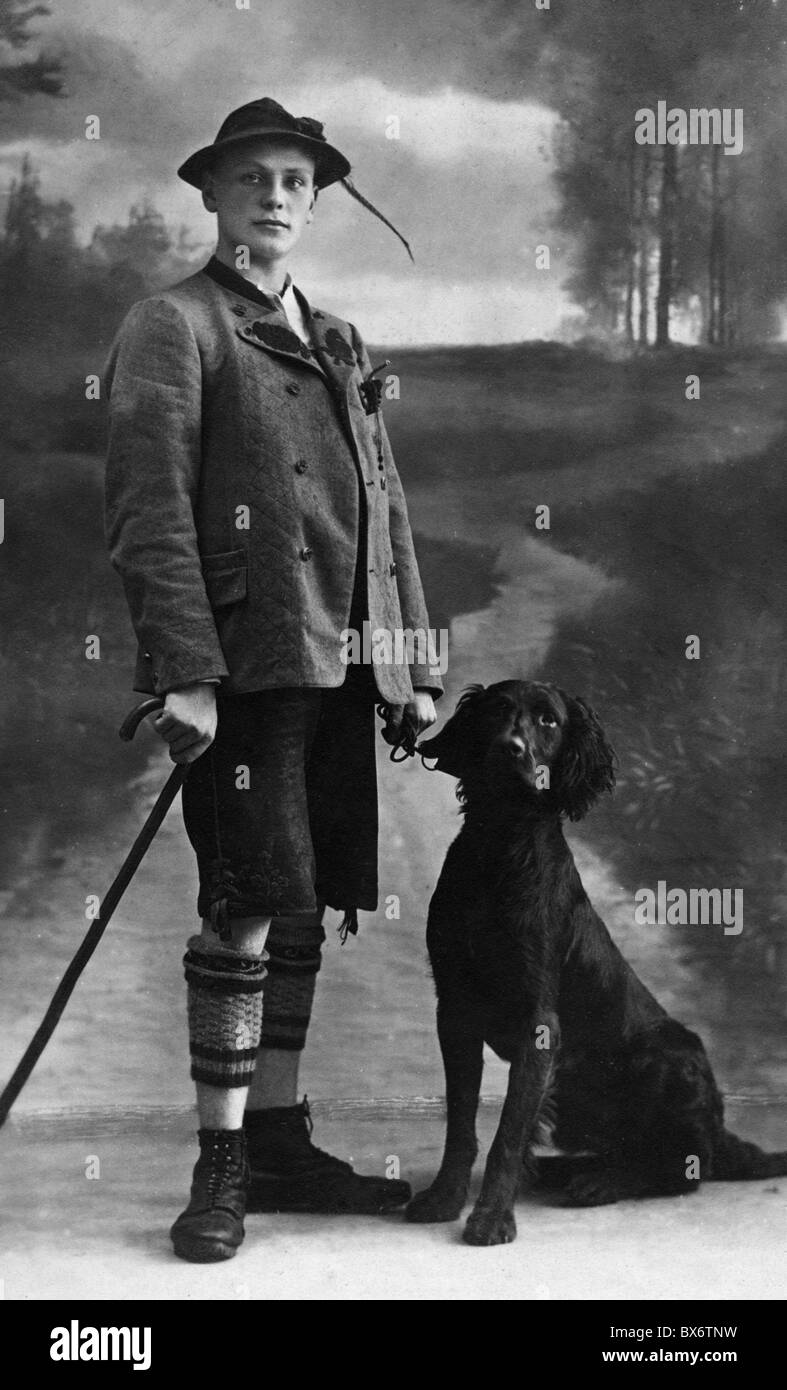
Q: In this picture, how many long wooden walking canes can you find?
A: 1